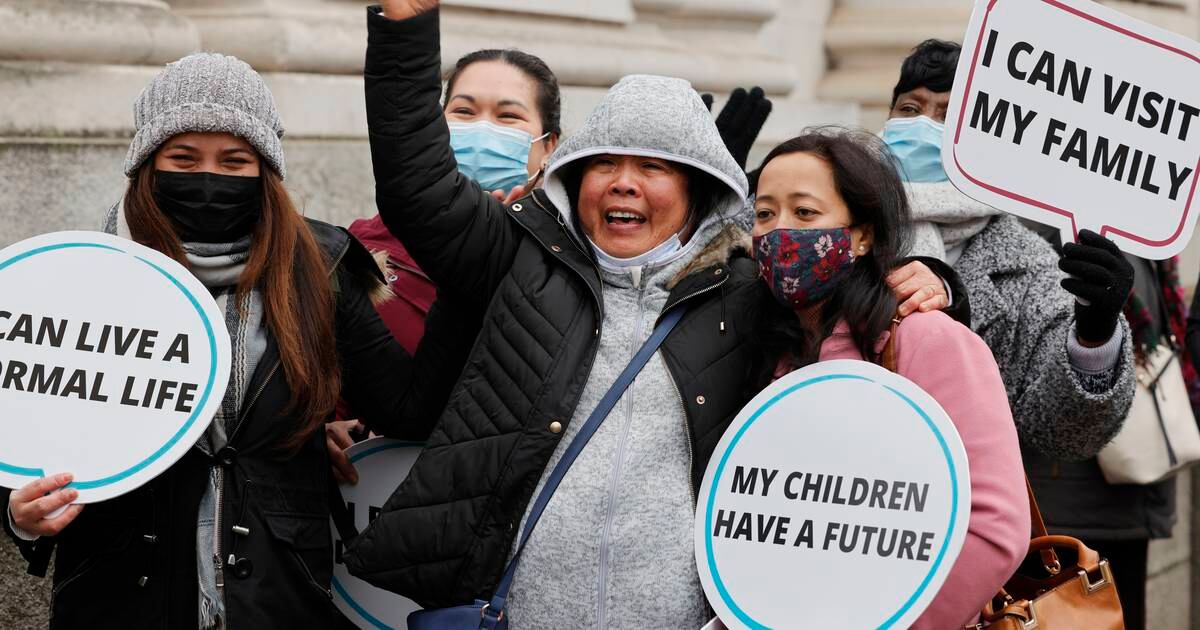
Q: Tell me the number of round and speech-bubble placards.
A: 4